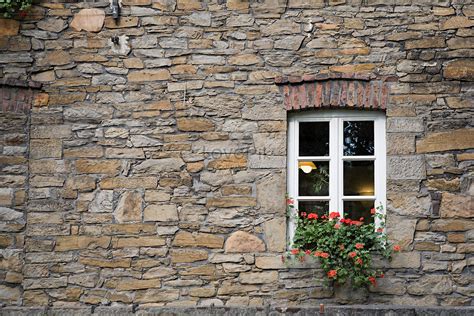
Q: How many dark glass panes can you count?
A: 6